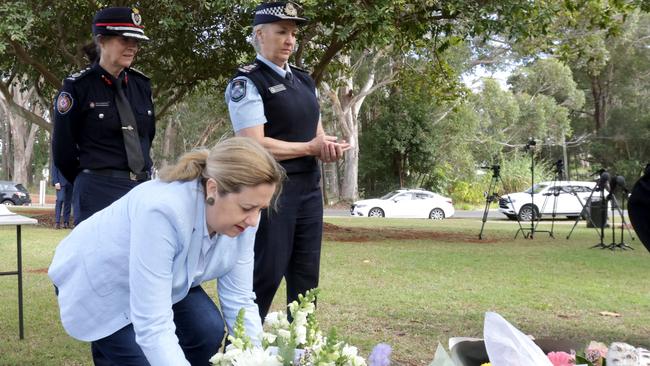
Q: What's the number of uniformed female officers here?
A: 2